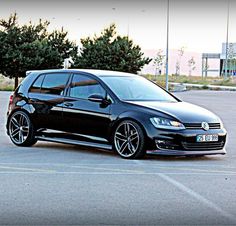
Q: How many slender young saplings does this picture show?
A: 3